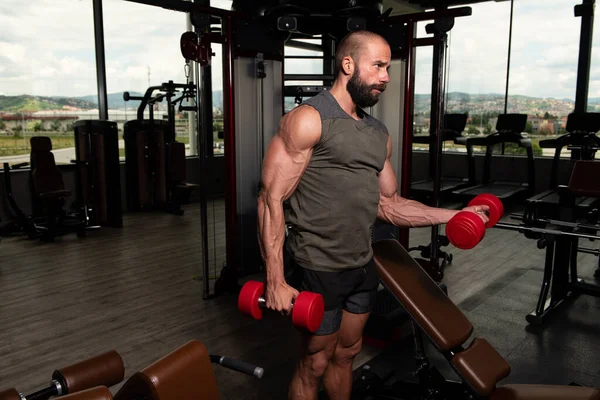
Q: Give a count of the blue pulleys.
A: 0